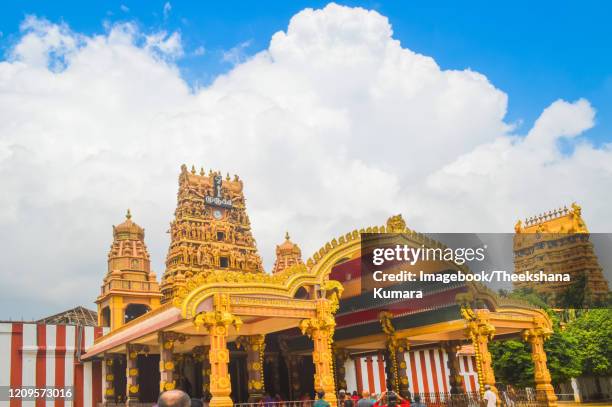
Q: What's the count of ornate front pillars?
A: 4